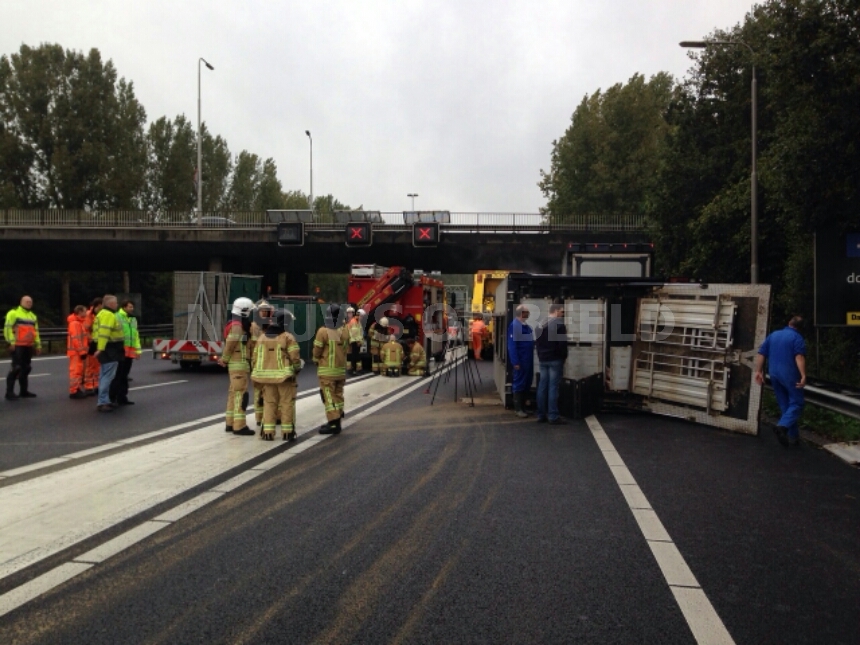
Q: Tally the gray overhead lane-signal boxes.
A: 3